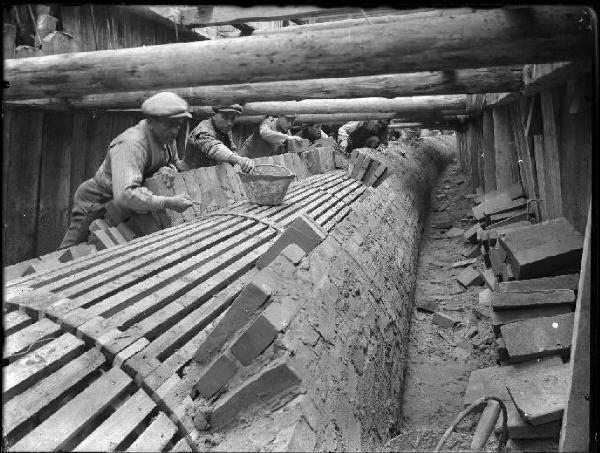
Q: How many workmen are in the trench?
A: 5